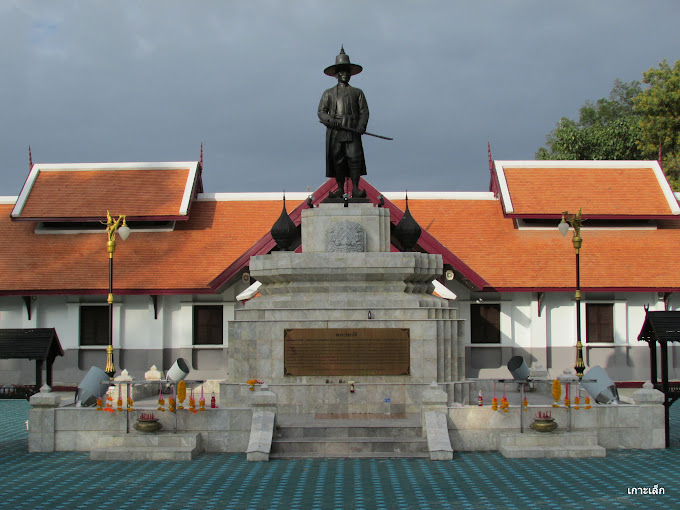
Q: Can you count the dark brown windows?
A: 4